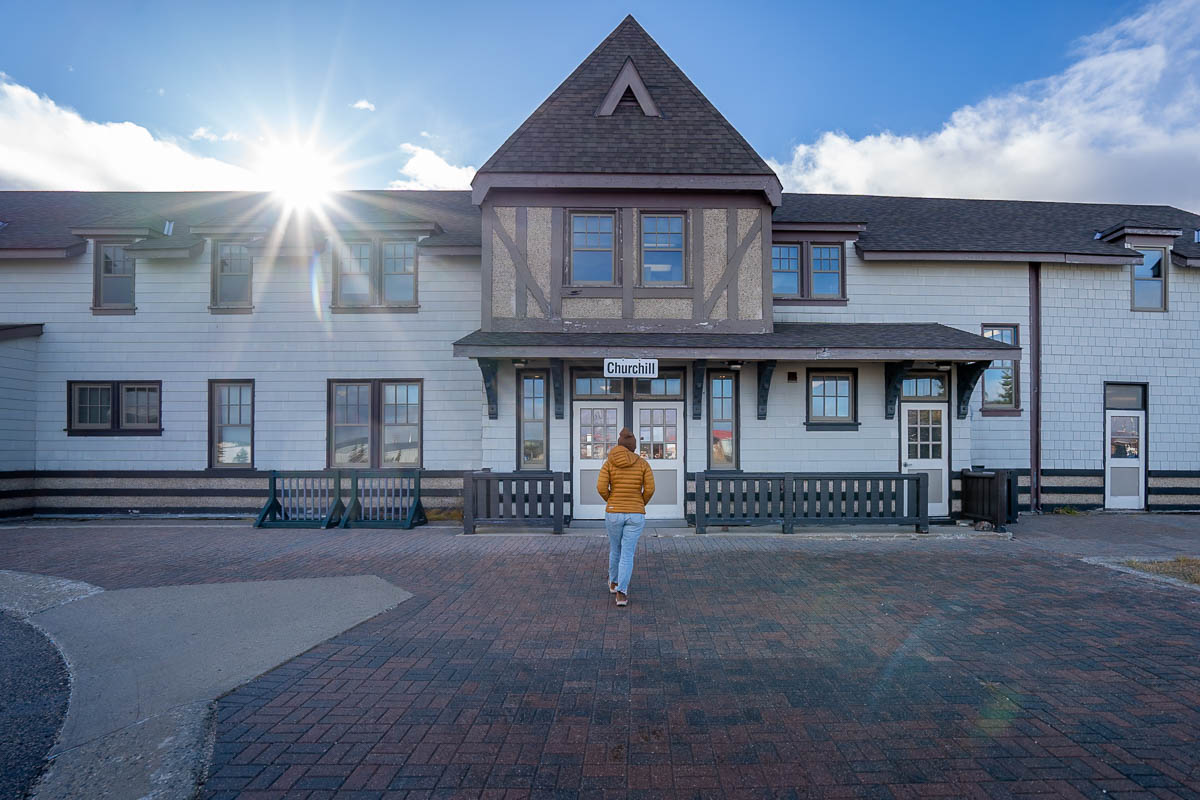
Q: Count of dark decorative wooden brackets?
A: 6